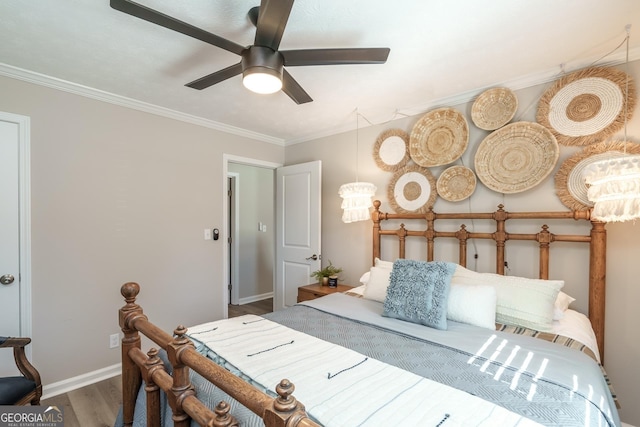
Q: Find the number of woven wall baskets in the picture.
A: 8